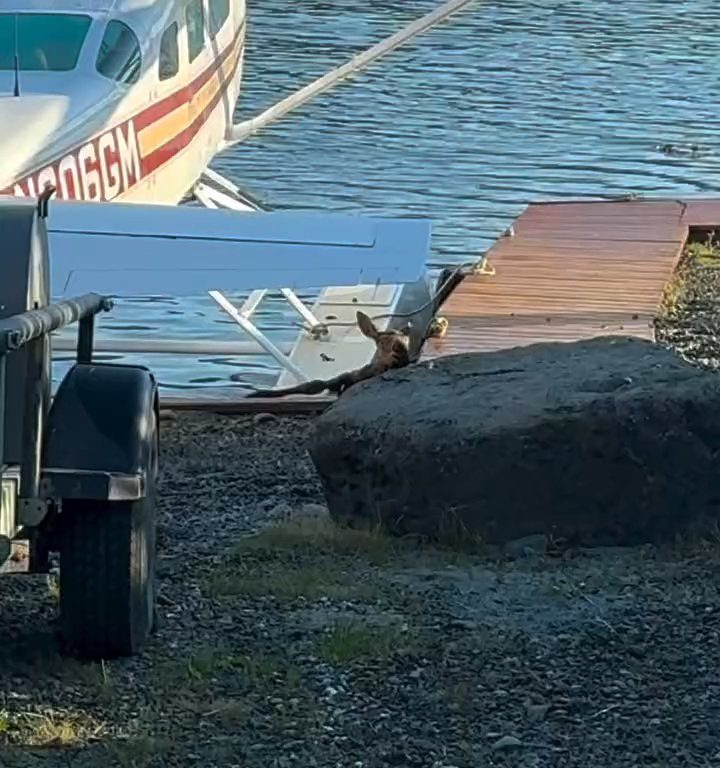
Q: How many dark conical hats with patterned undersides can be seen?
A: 0